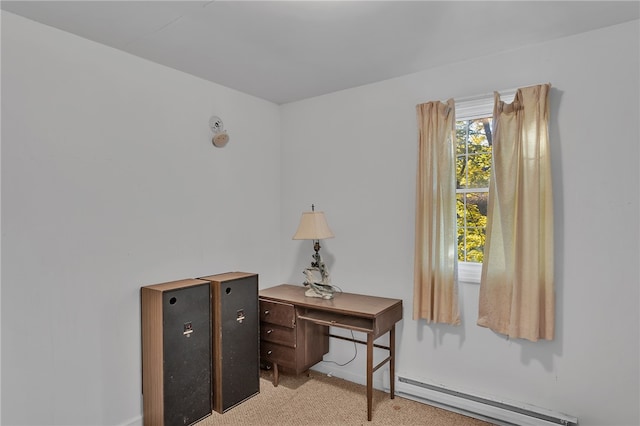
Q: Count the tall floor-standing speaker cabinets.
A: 2